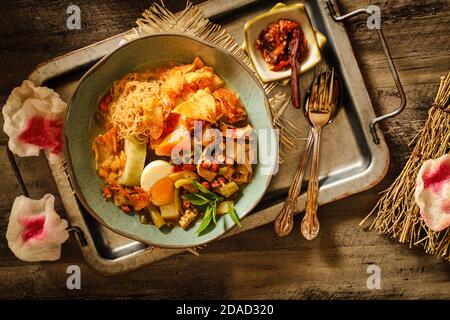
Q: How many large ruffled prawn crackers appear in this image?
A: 3